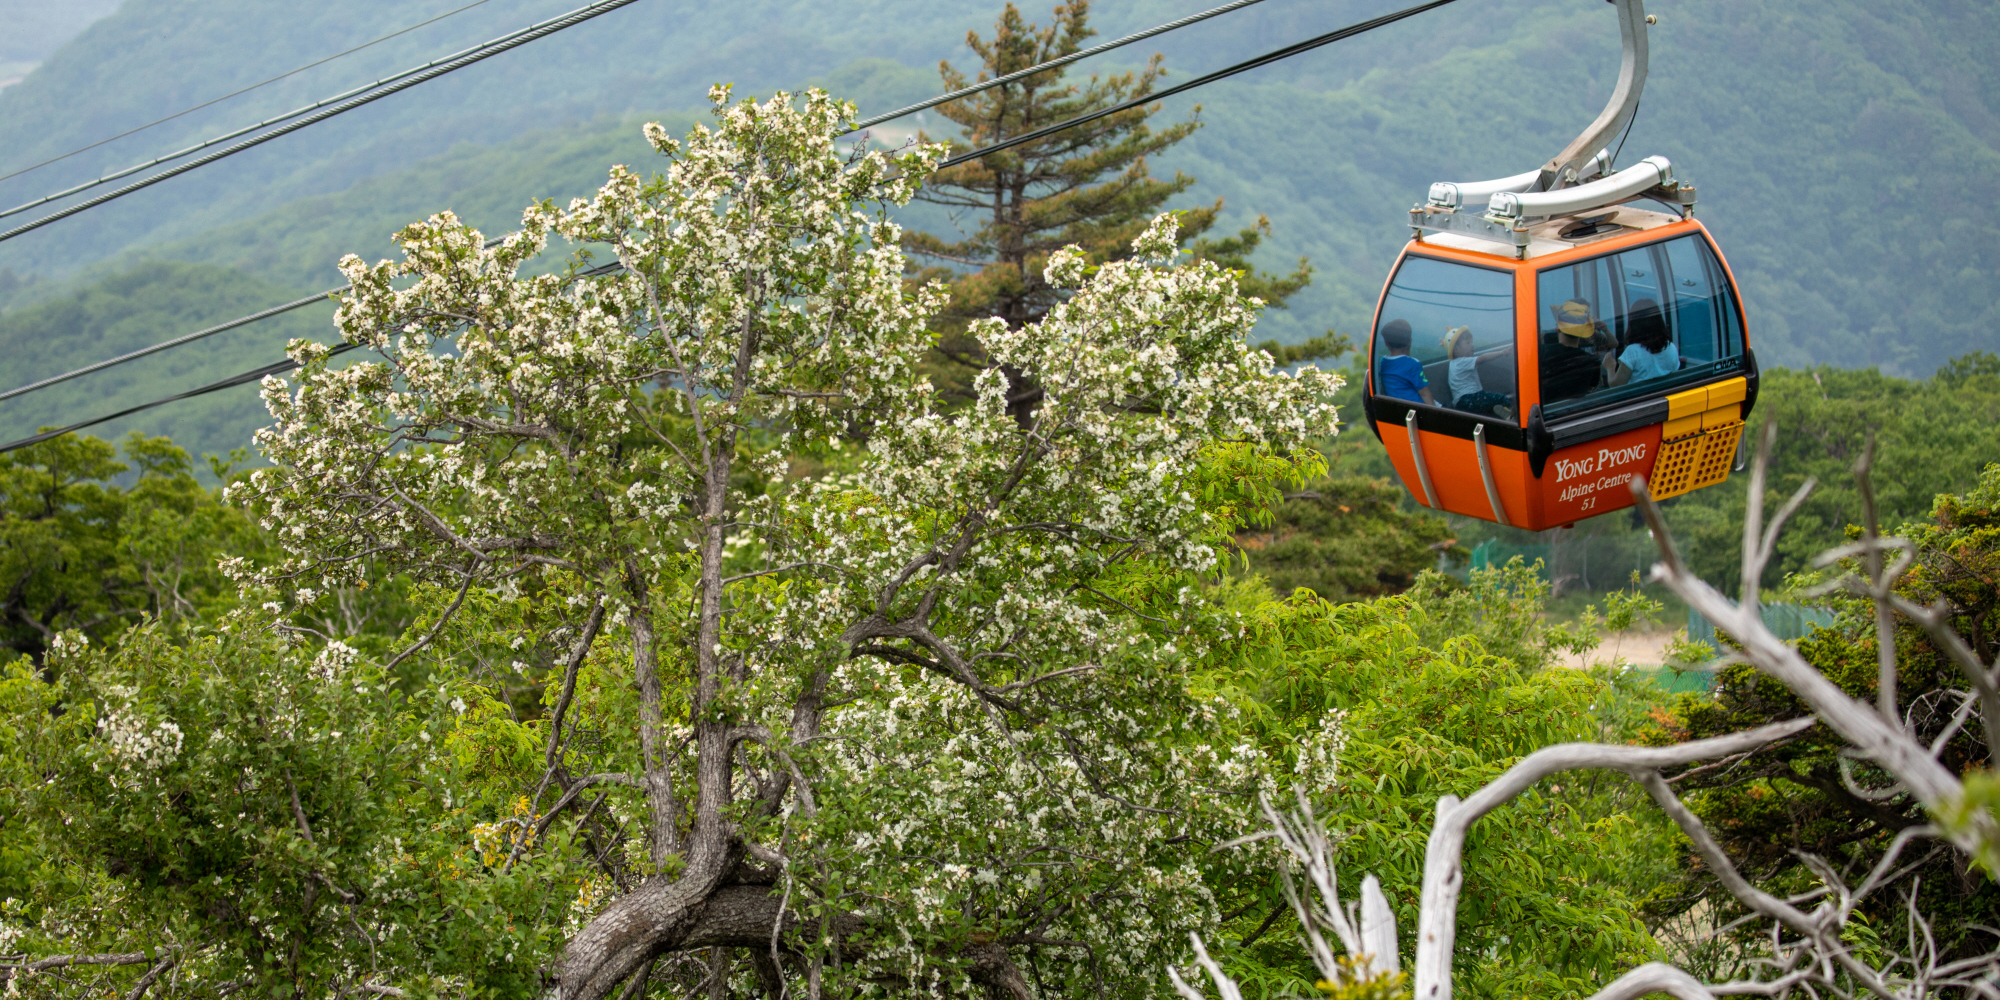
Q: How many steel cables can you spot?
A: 5